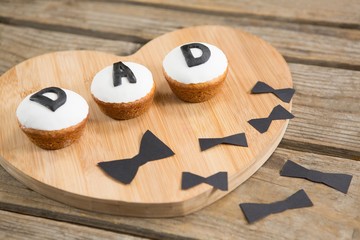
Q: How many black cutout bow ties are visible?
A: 7